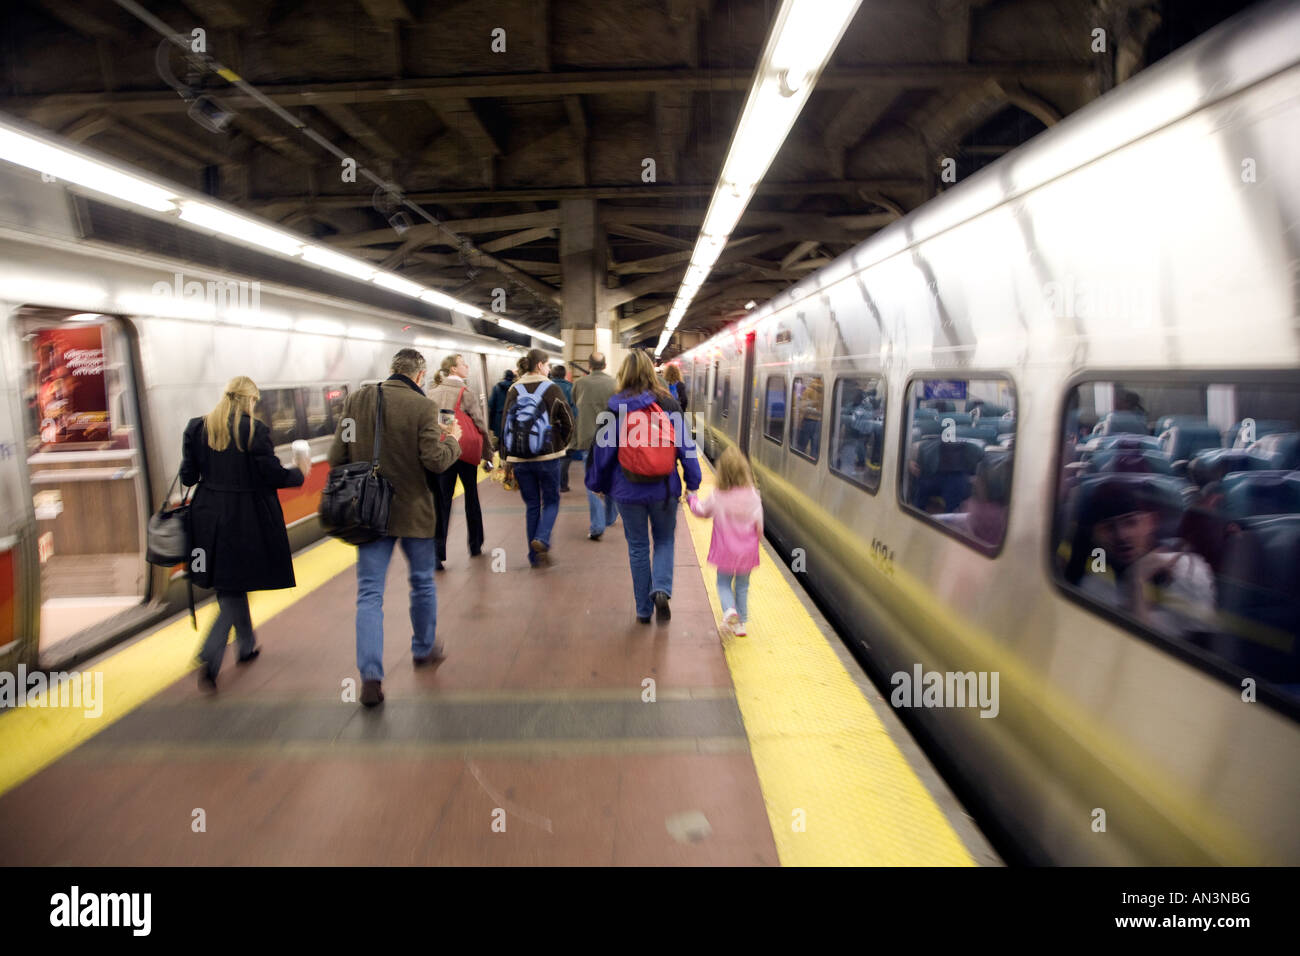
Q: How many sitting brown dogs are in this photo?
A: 0